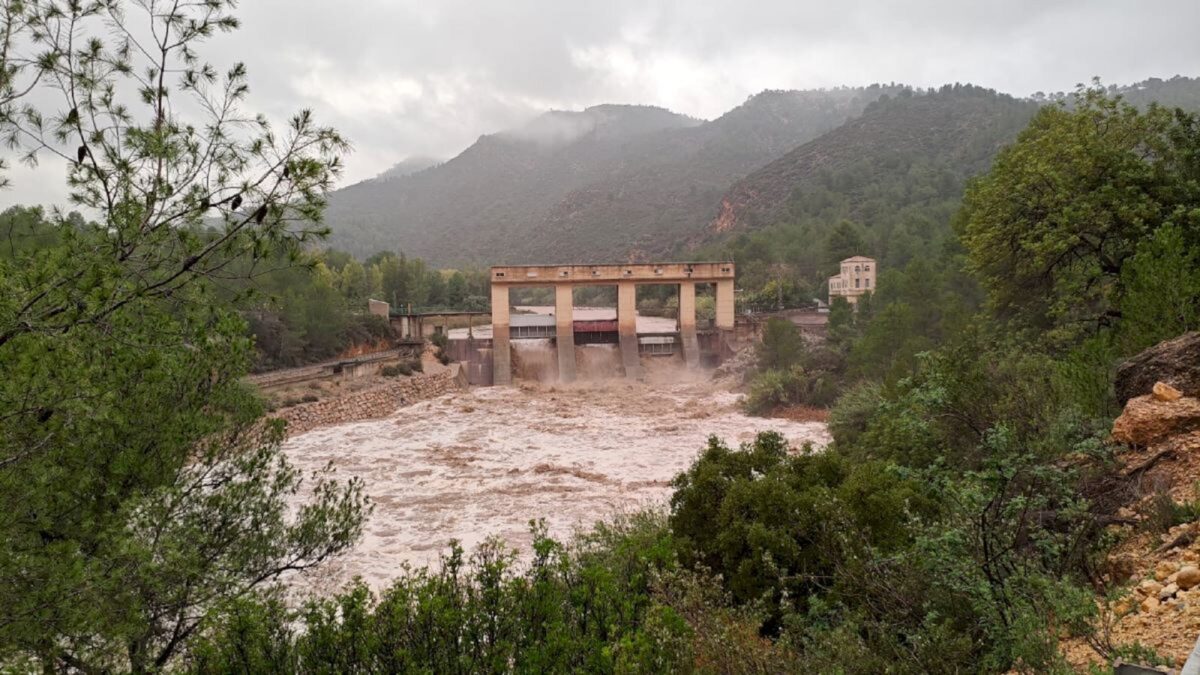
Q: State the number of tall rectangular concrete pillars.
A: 5